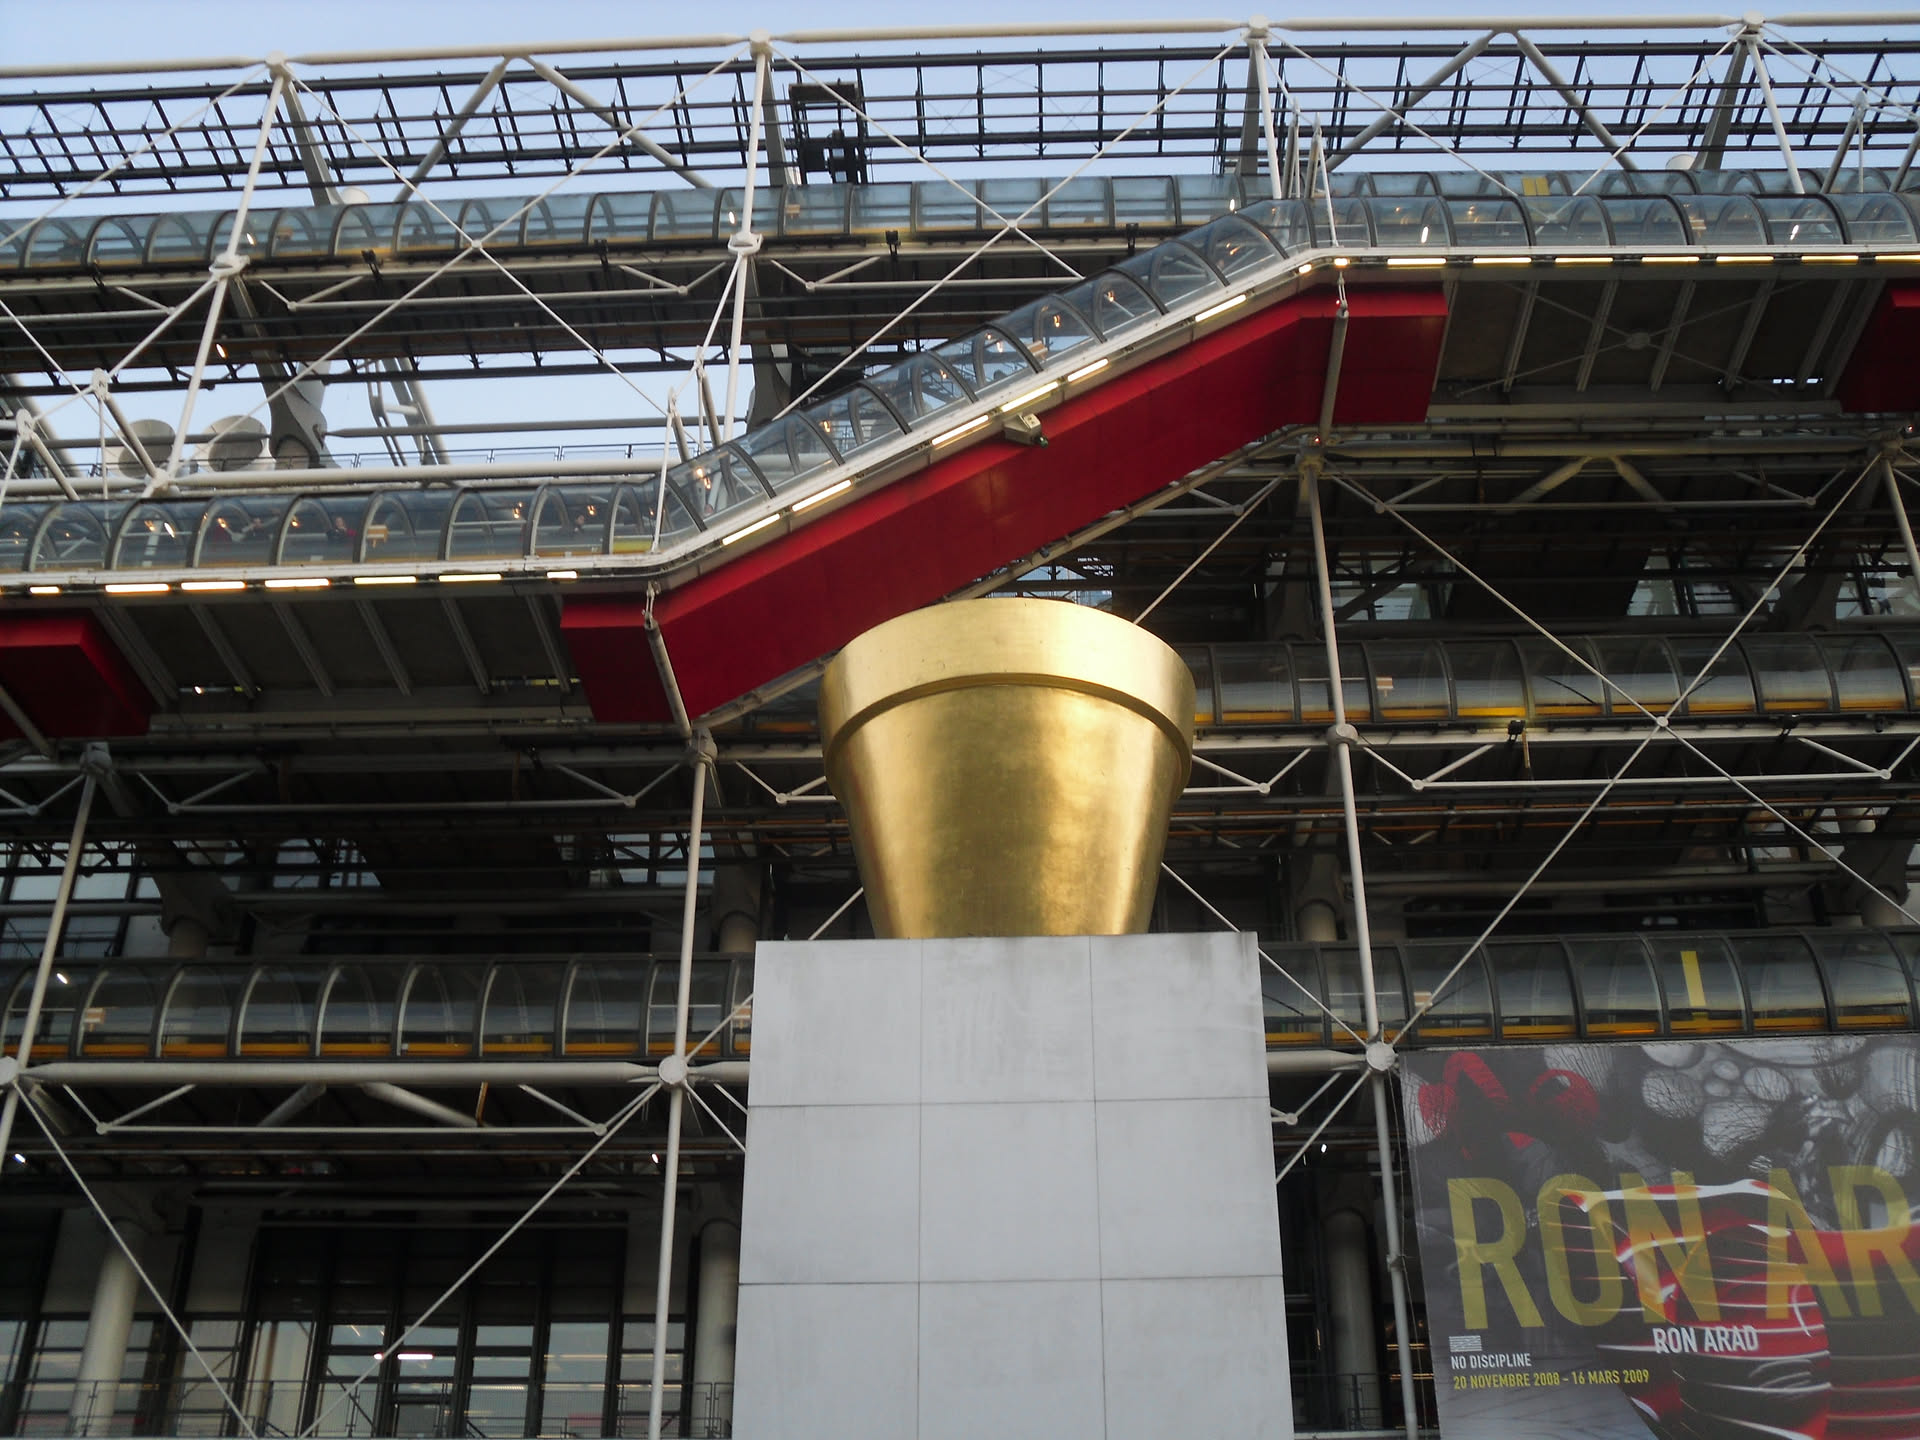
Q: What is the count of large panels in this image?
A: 9